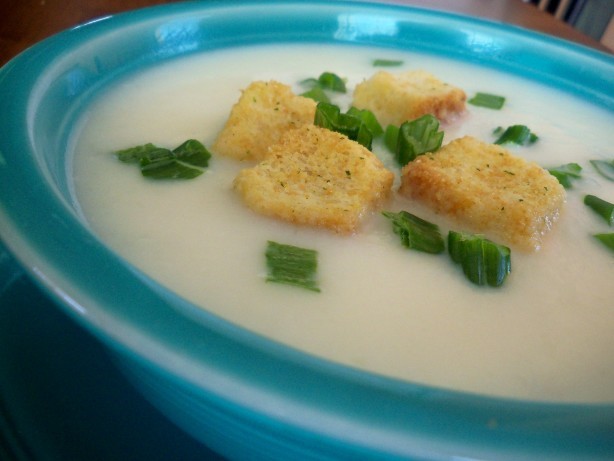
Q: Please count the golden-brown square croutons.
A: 4